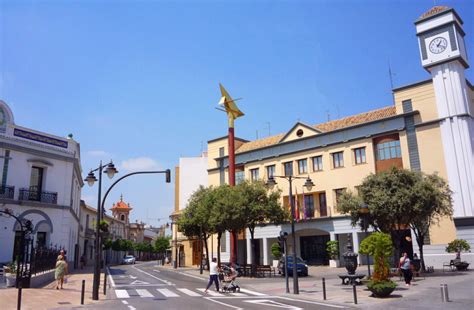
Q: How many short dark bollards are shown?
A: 5